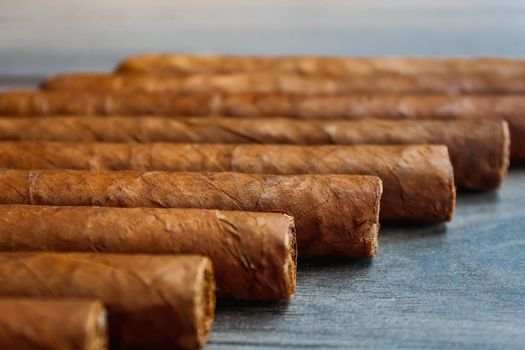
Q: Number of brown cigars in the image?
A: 9